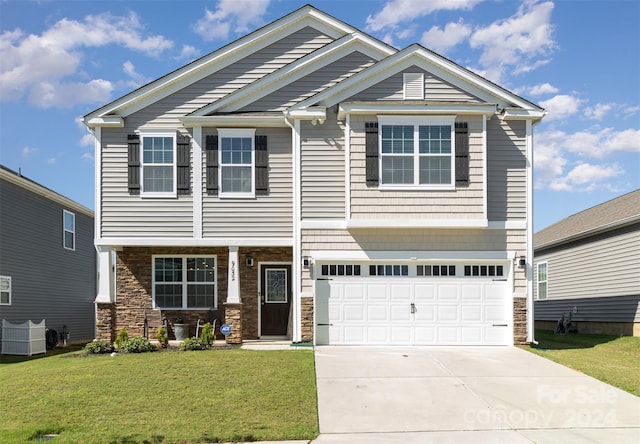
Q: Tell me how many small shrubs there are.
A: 6